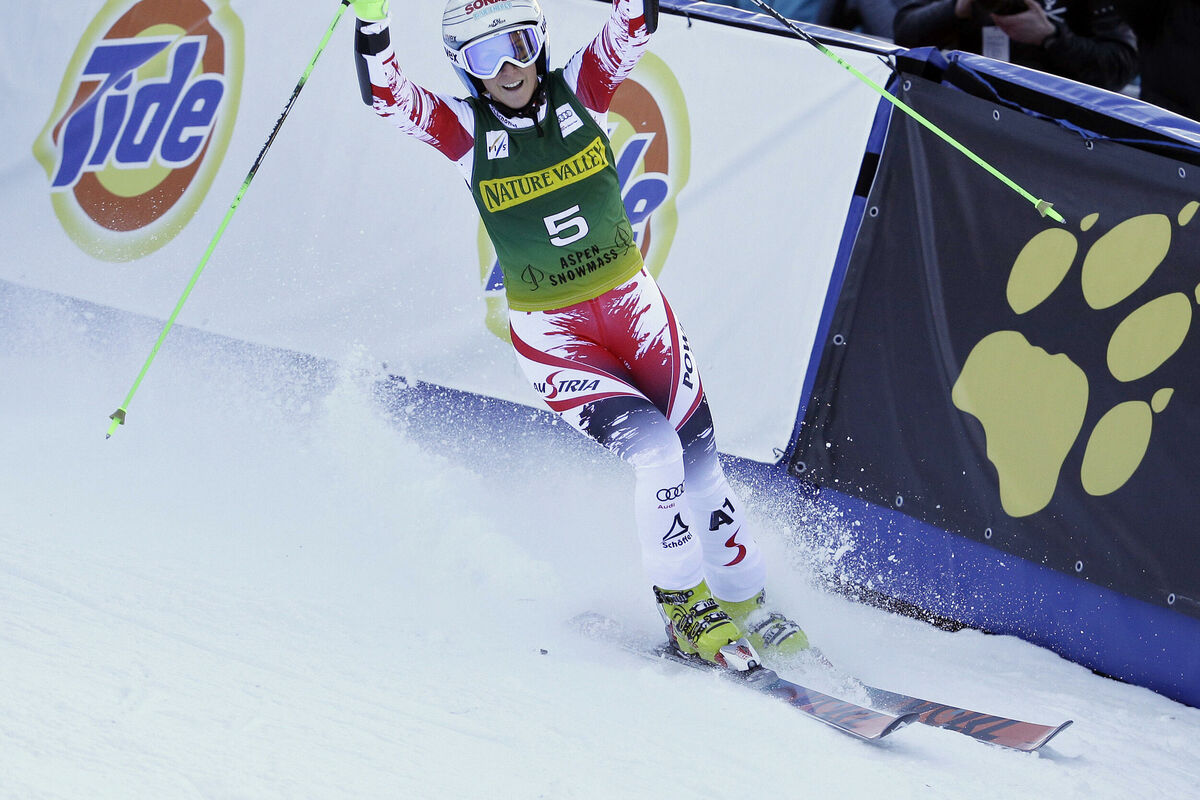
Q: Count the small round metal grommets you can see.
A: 11